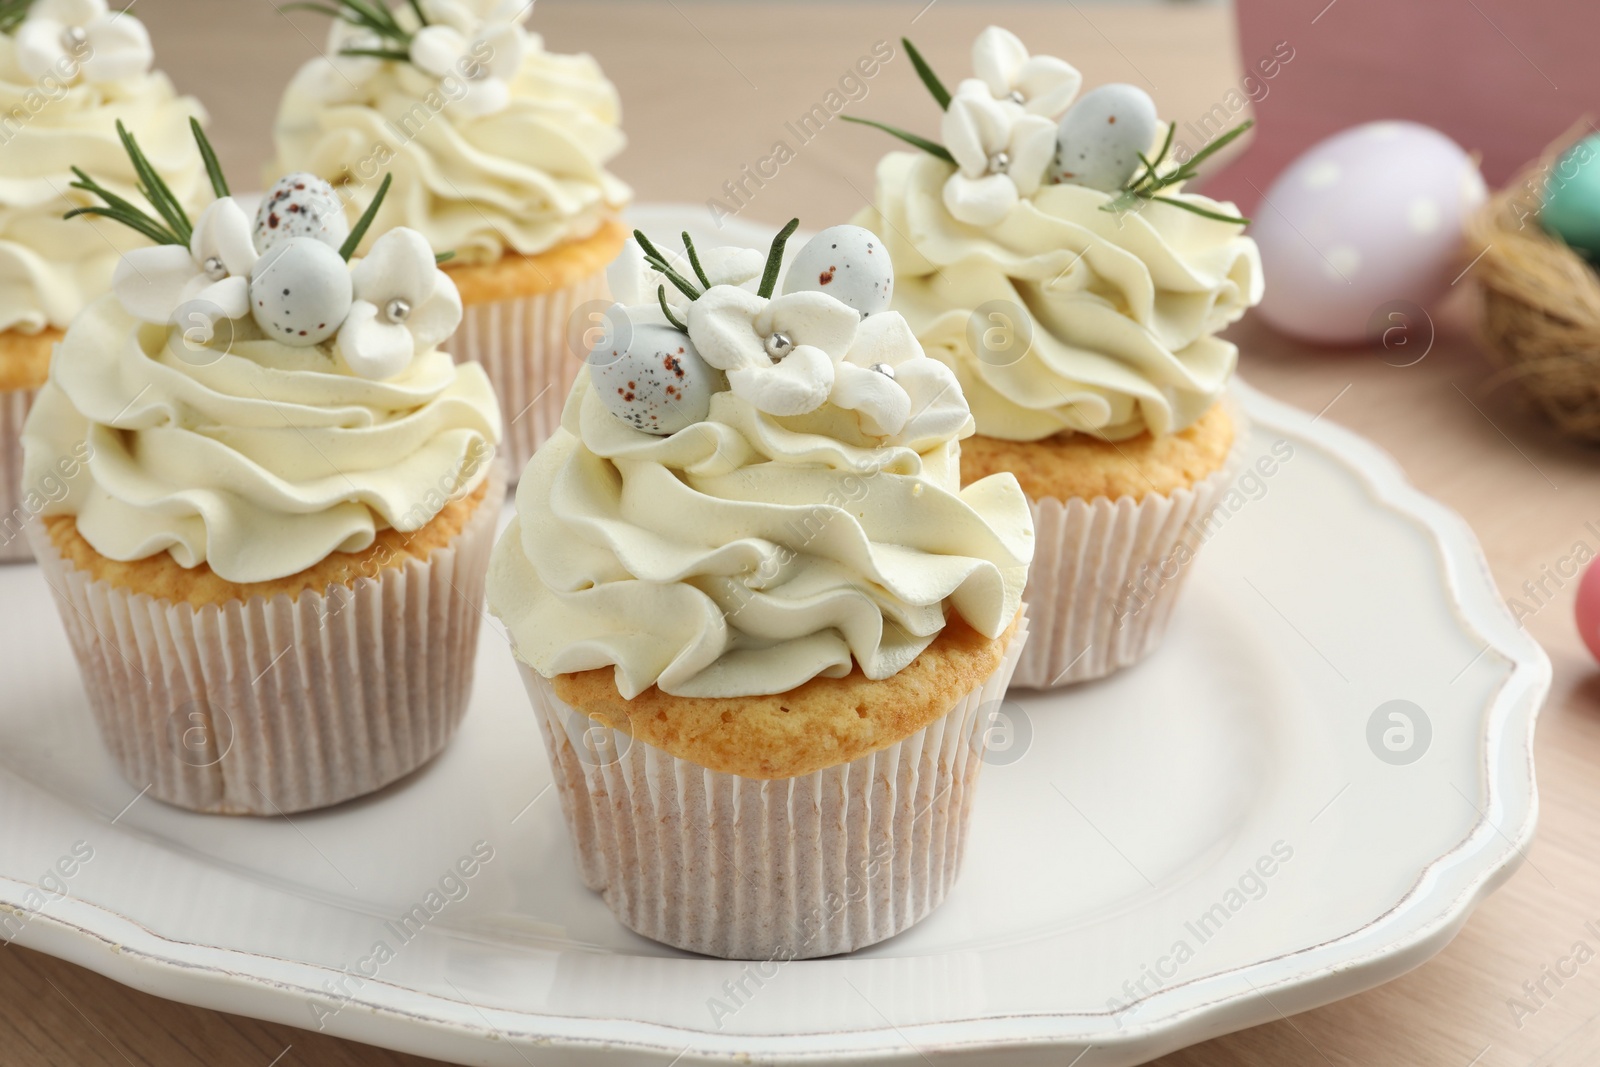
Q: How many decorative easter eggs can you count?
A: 8